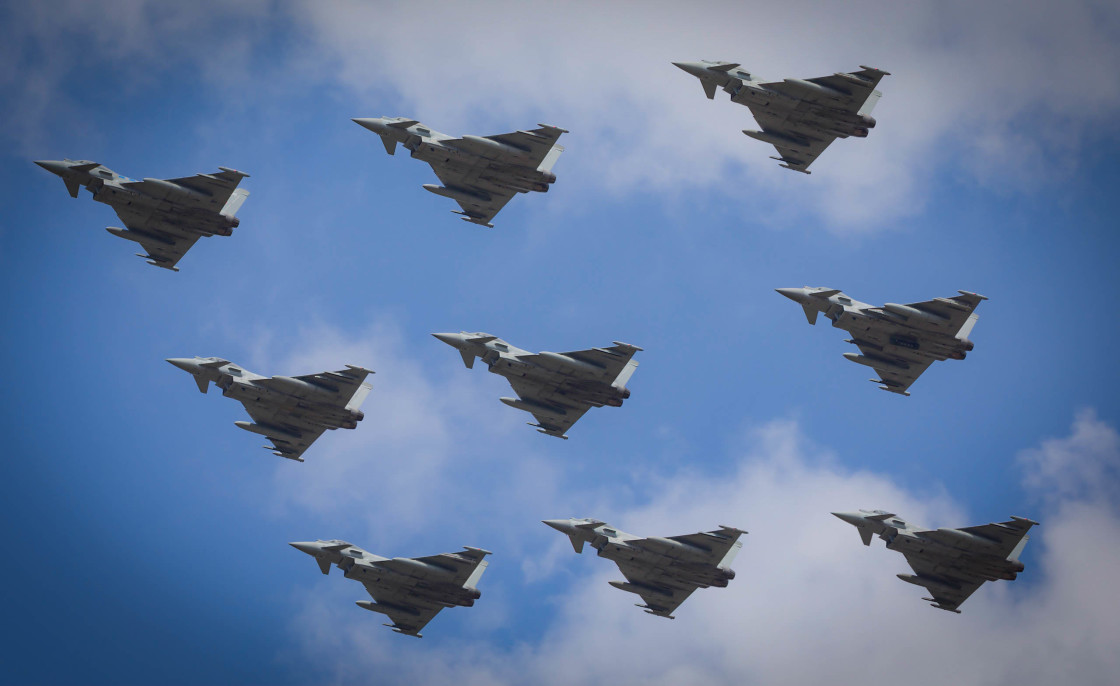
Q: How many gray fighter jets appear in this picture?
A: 9